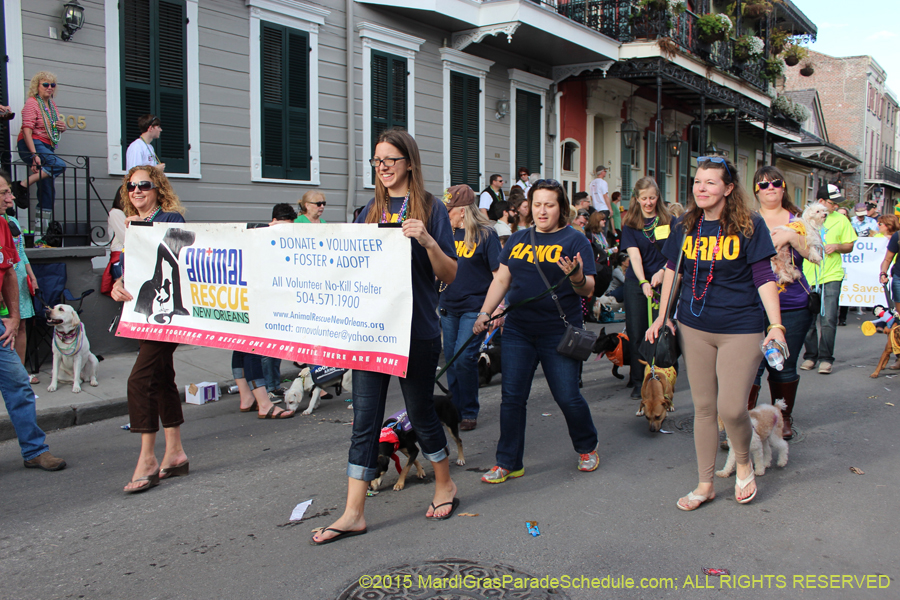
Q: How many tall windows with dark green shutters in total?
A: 5